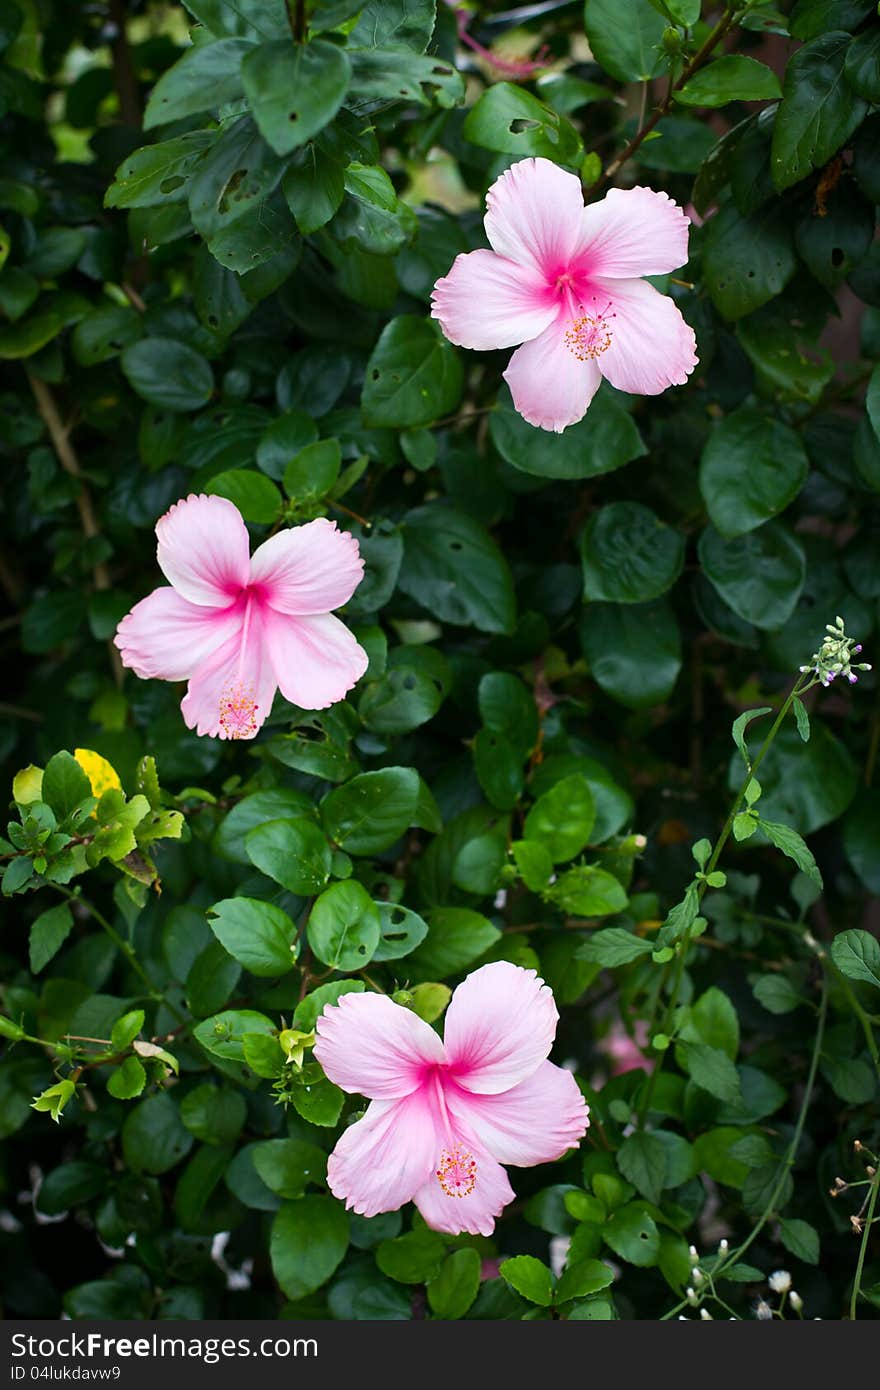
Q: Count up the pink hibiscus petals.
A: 15